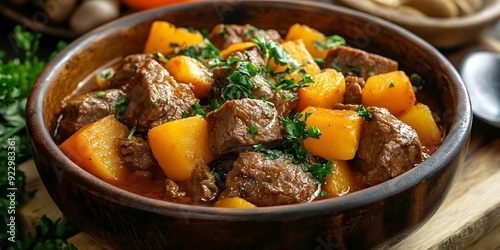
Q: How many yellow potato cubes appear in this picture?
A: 13